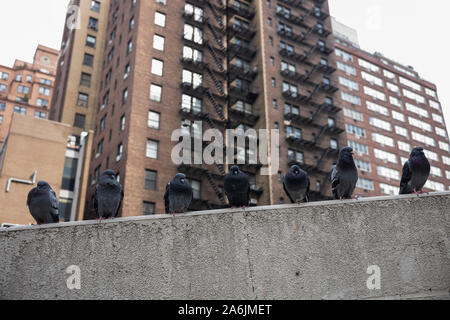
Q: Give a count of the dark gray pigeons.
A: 7